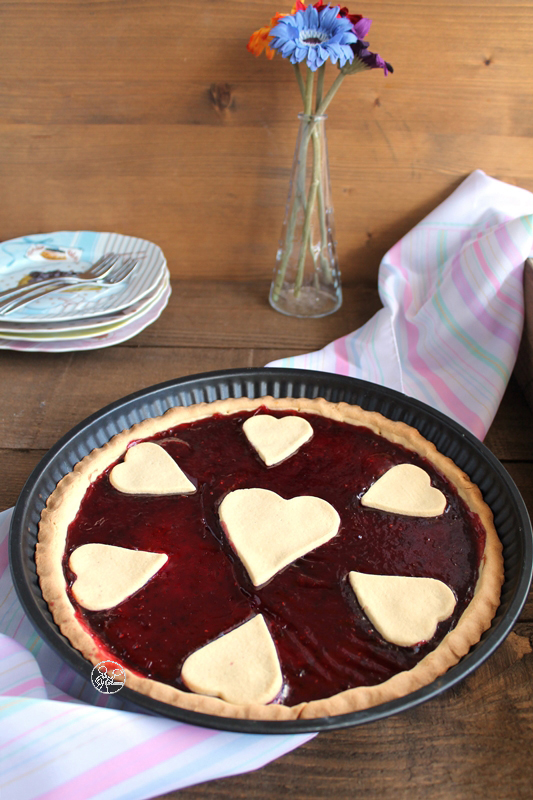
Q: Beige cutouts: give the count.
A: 7